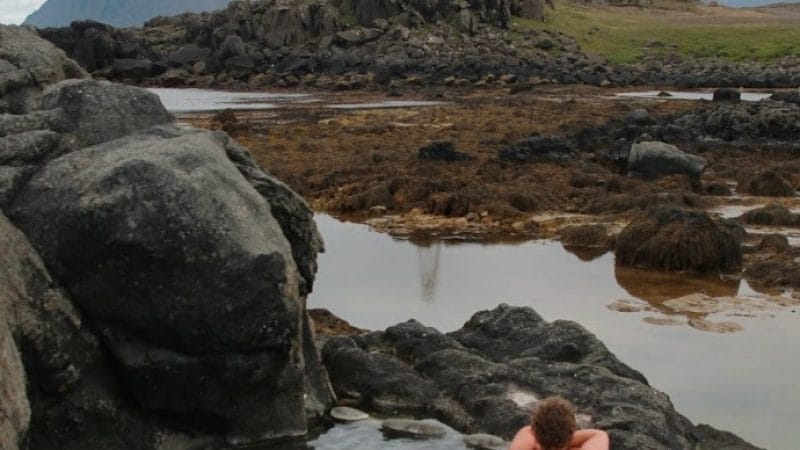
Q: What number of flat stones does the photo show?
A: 3